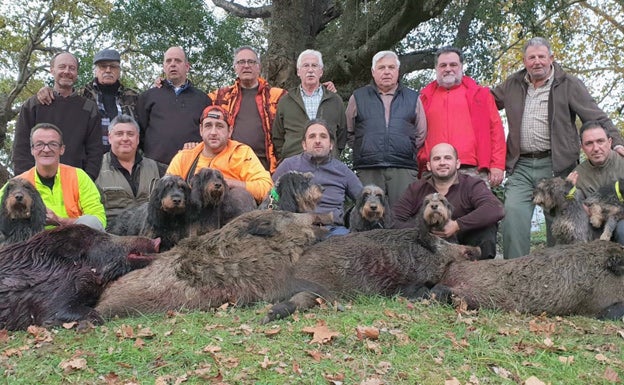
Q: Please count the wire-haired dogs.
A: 8